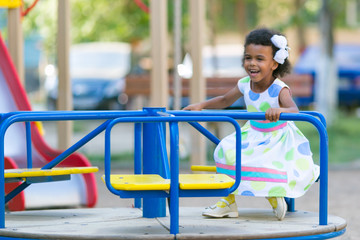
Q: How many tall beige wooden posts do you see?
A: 4